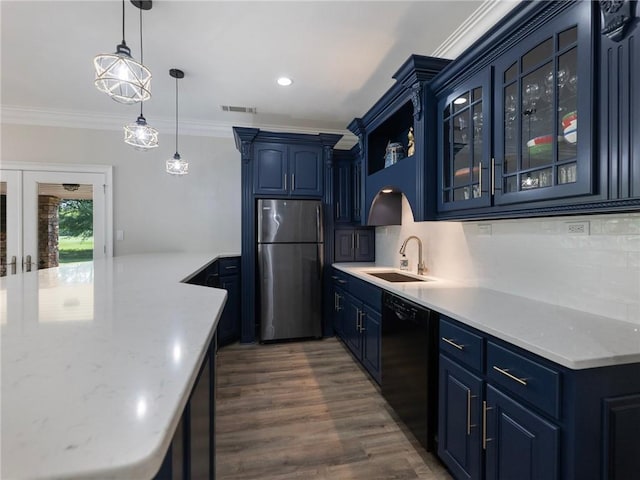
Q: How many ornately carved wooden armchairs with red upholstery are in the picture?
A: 0